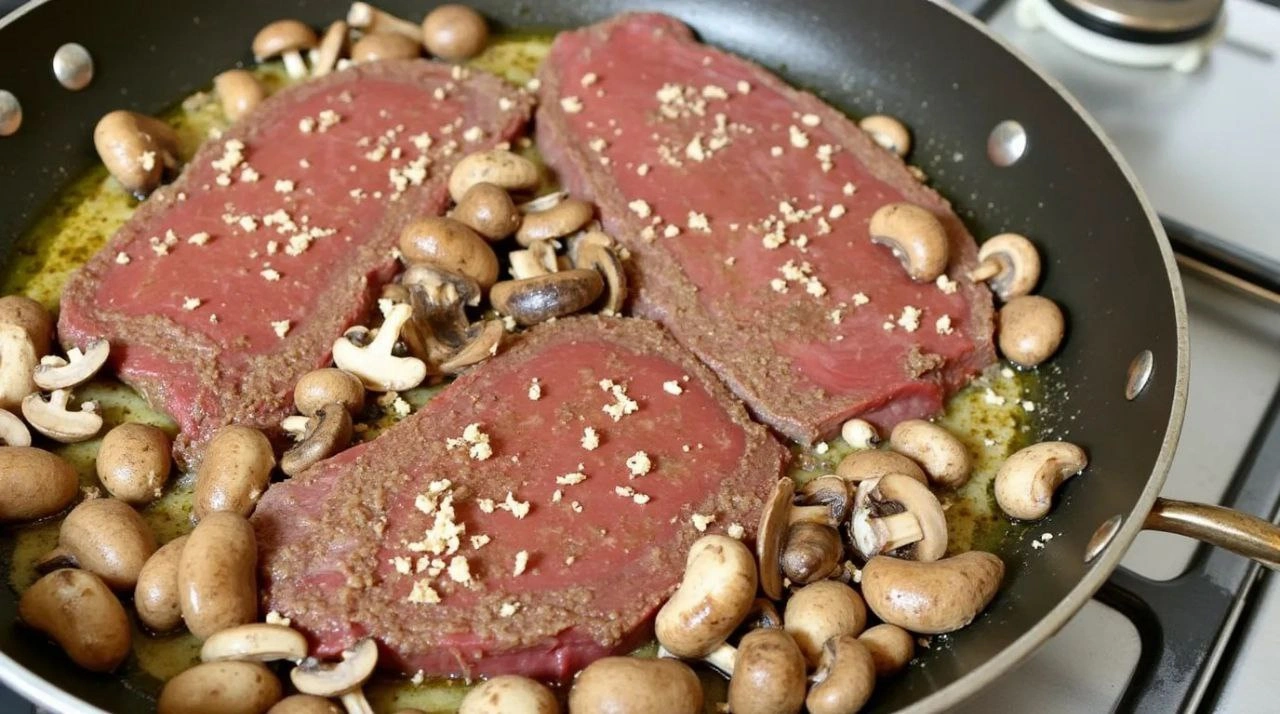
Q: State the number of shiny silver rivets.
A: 5